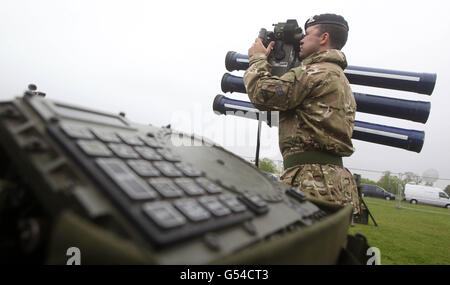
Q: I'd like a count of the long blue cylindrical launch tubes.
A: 3